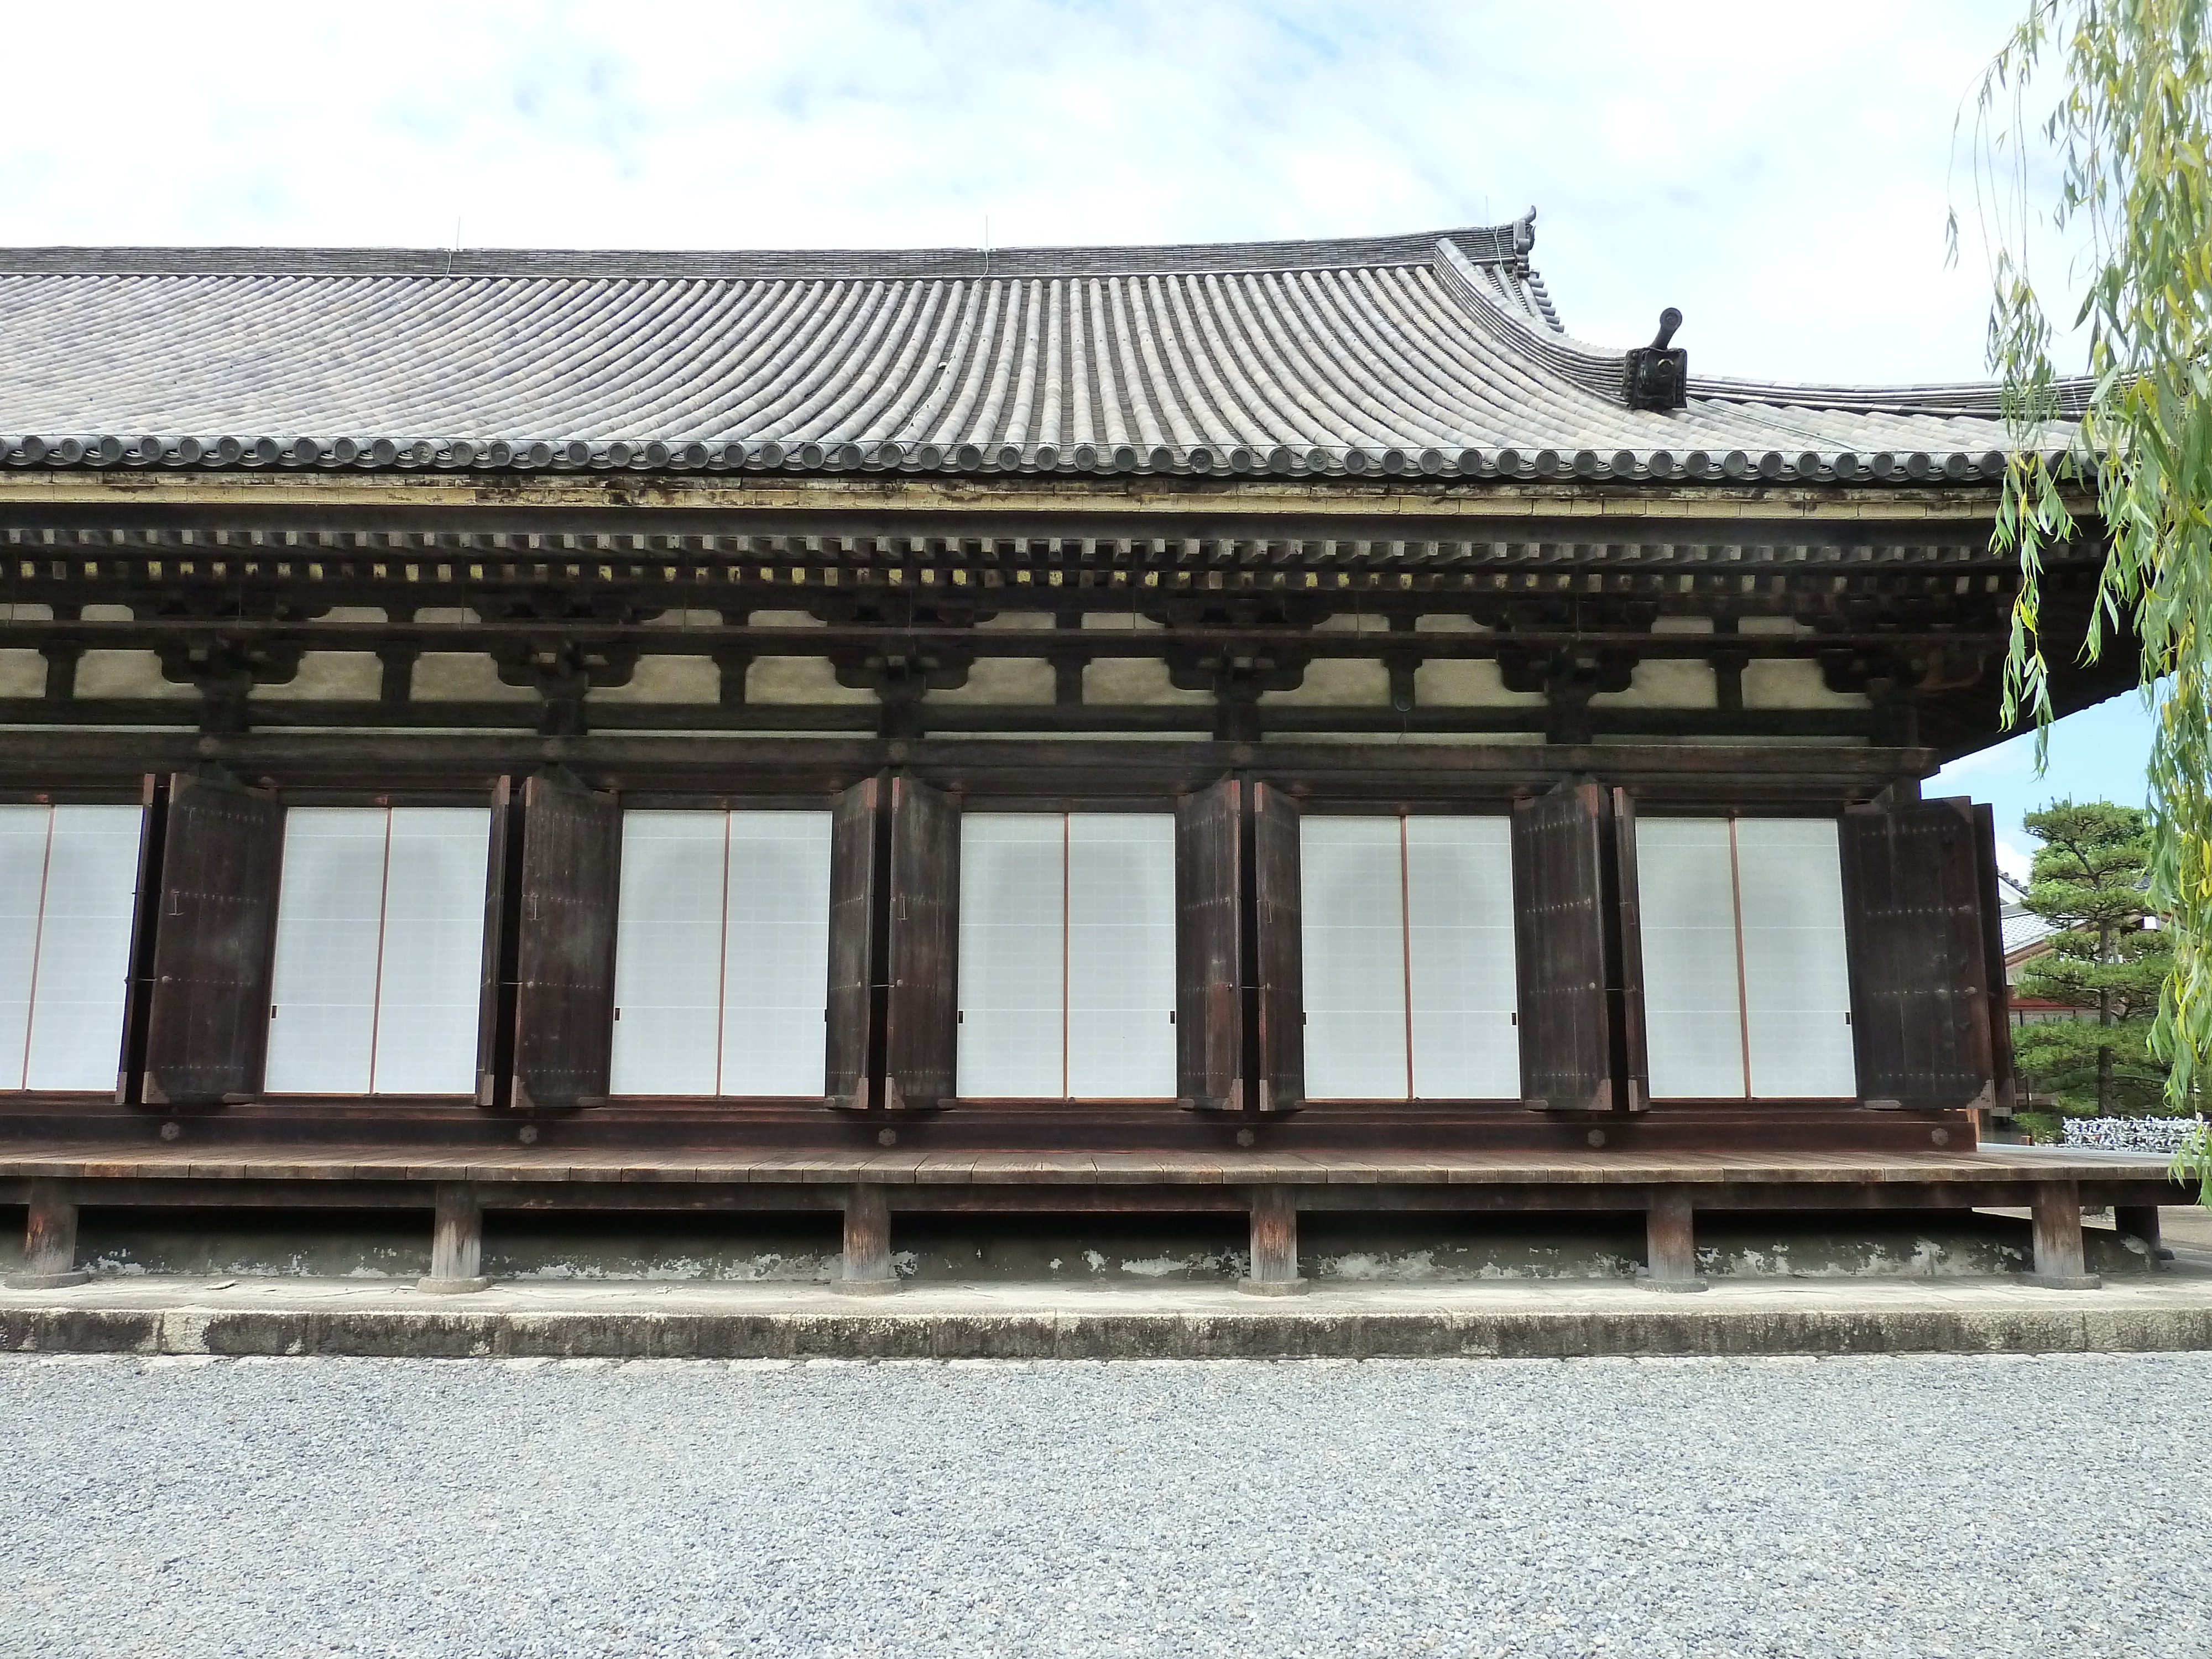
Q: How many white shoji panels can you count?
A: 12